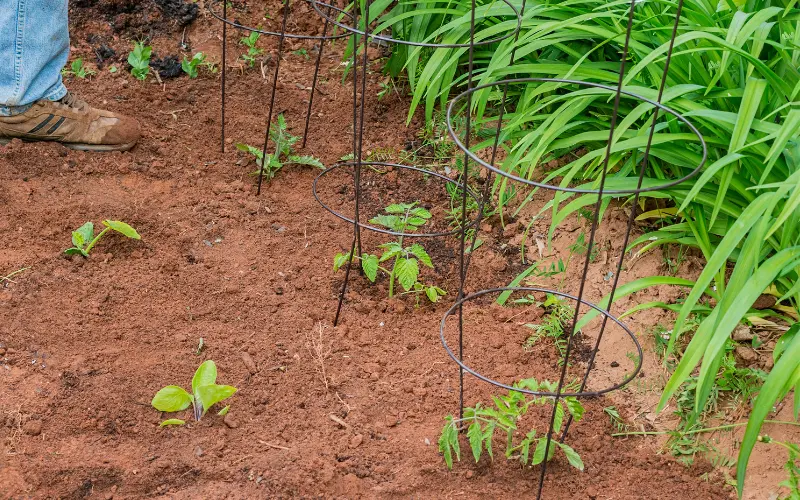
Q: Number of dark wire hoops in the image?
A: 5